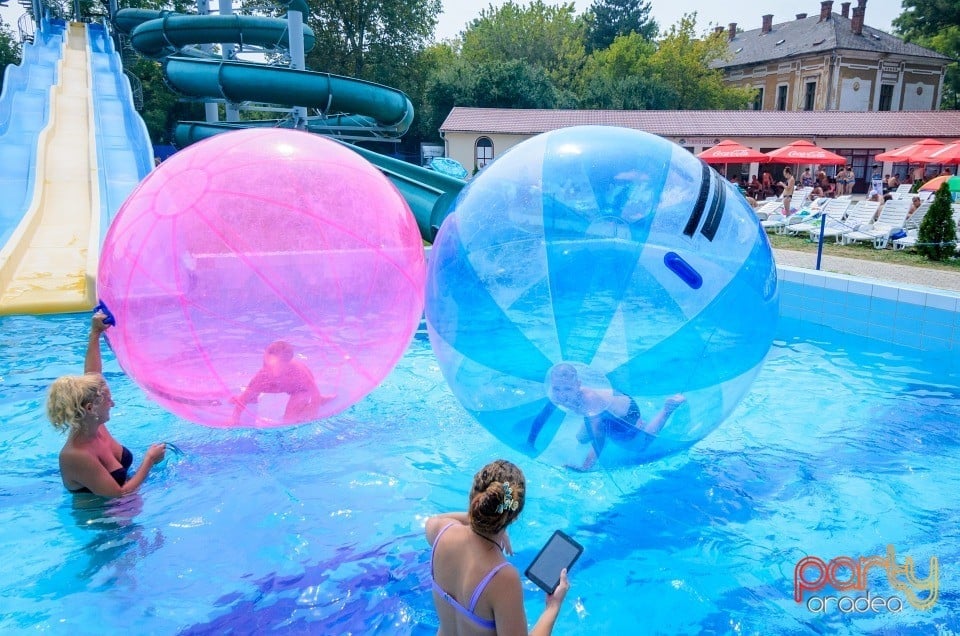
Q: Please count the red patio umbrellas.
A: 4